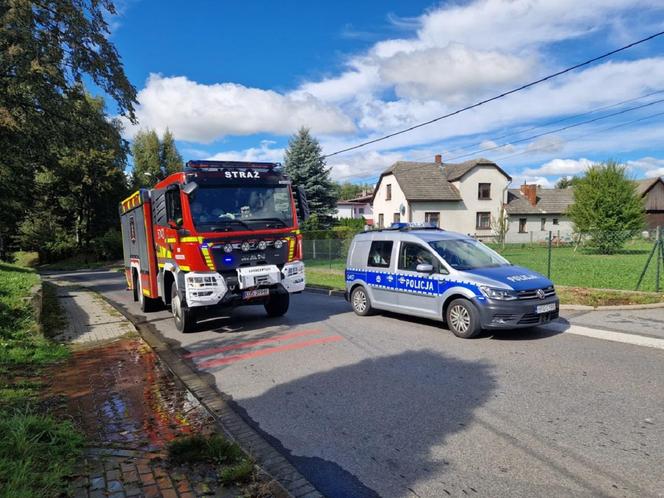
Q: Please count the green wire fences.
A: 1